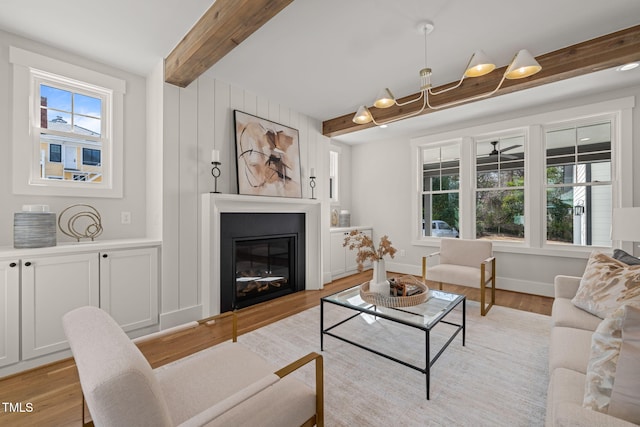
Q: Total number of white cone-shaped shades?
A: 4